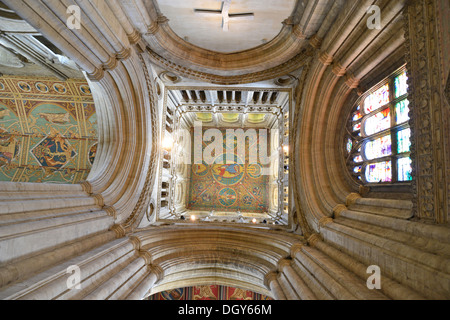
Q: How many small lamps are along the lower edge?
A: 2